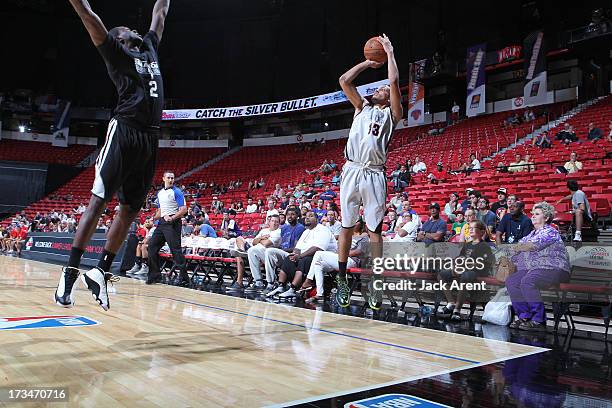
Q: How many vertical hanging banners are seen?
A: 4